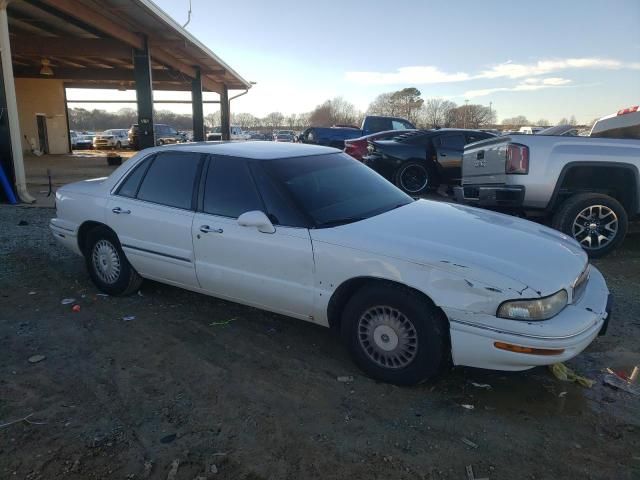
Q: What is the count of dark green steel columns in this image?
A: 3